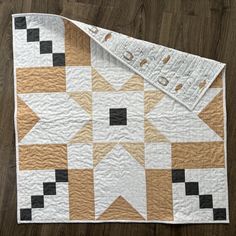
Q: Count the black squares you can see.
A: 13